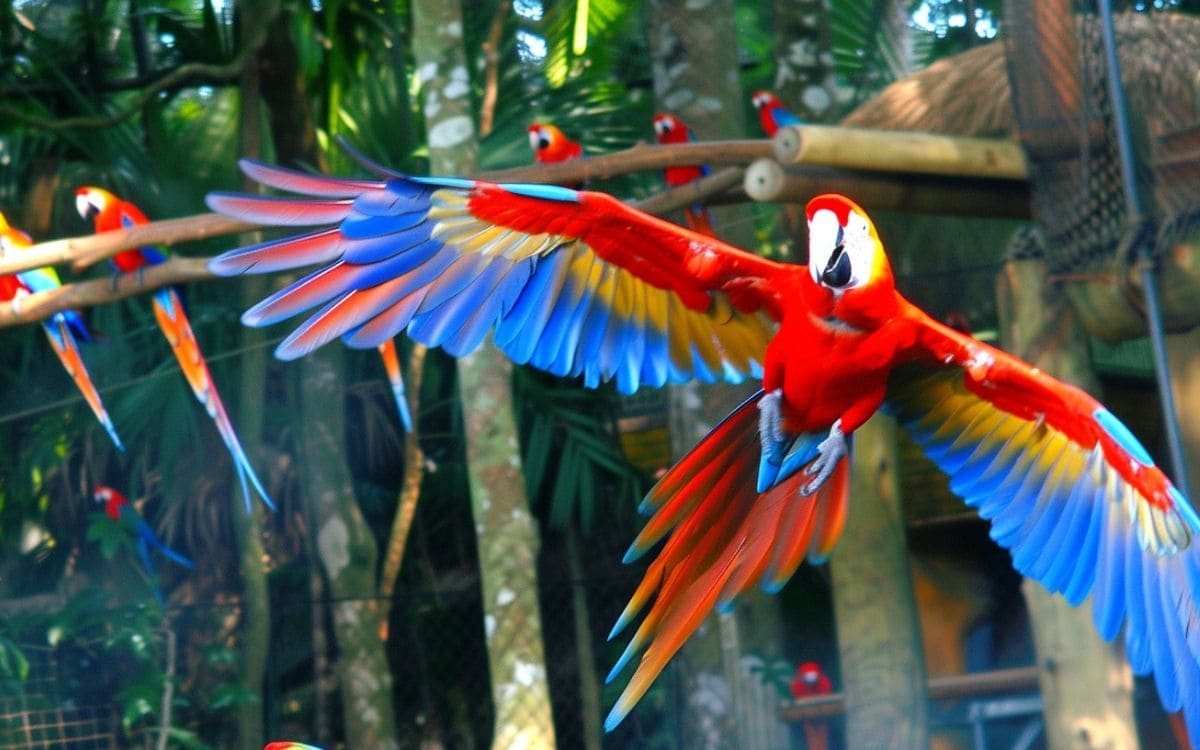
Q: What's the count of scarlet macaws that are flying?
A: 1